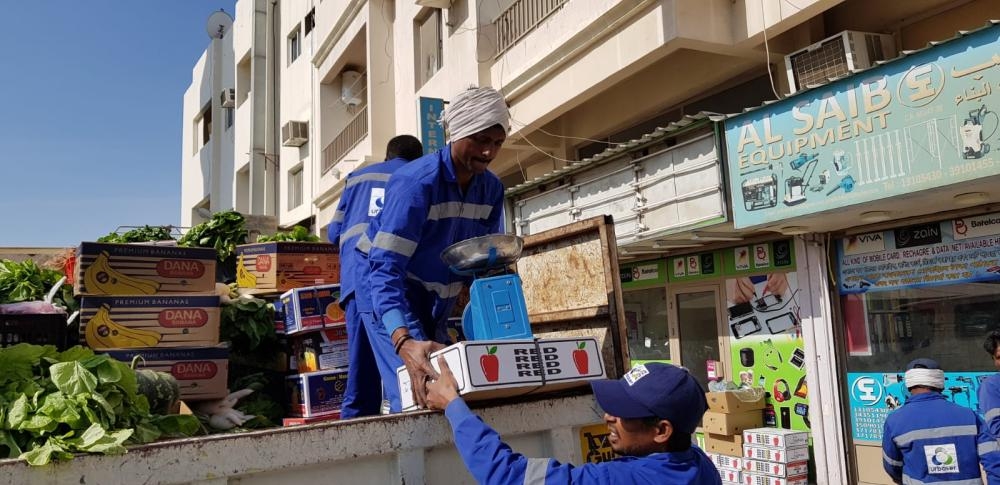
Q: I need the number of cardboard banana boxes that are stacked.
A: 4